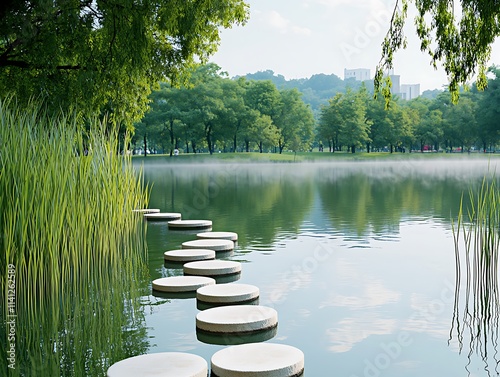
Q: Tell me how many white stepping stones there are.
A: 12